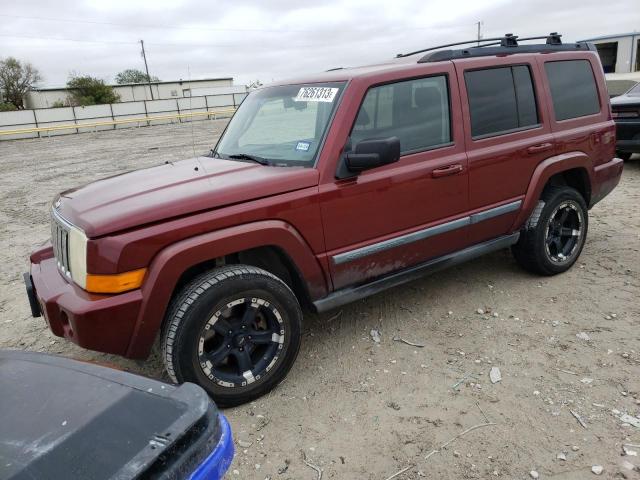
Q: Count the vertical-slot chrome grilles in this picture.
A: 1